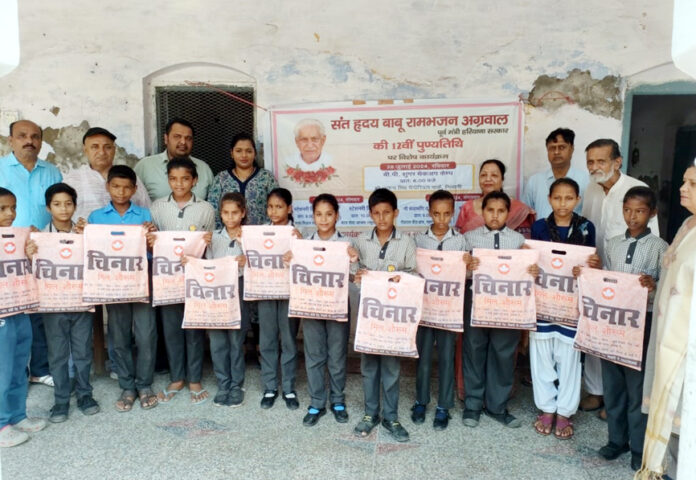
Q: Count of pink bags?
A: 12